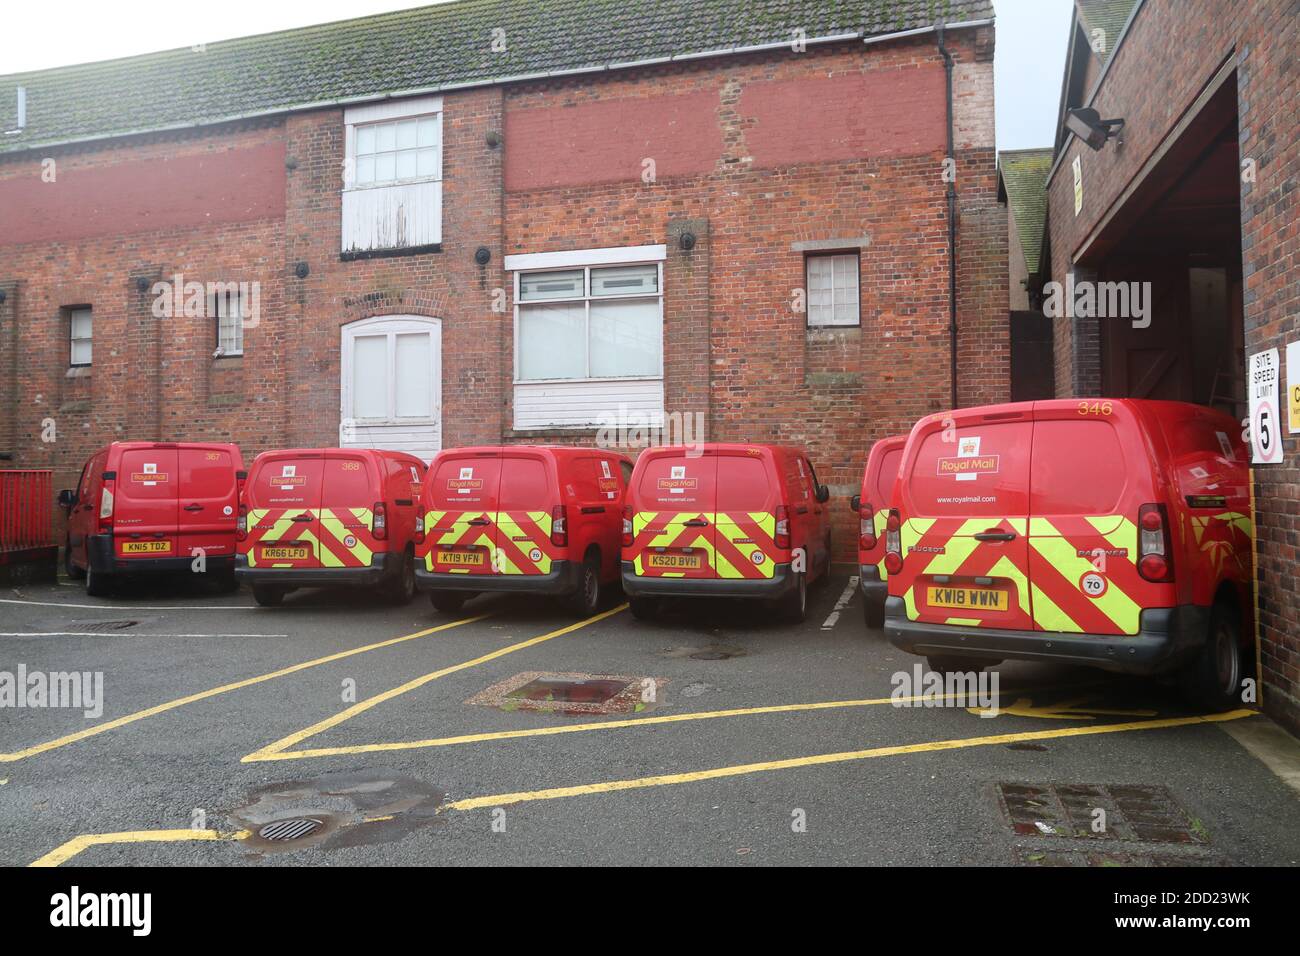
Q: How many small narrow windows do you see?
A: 3